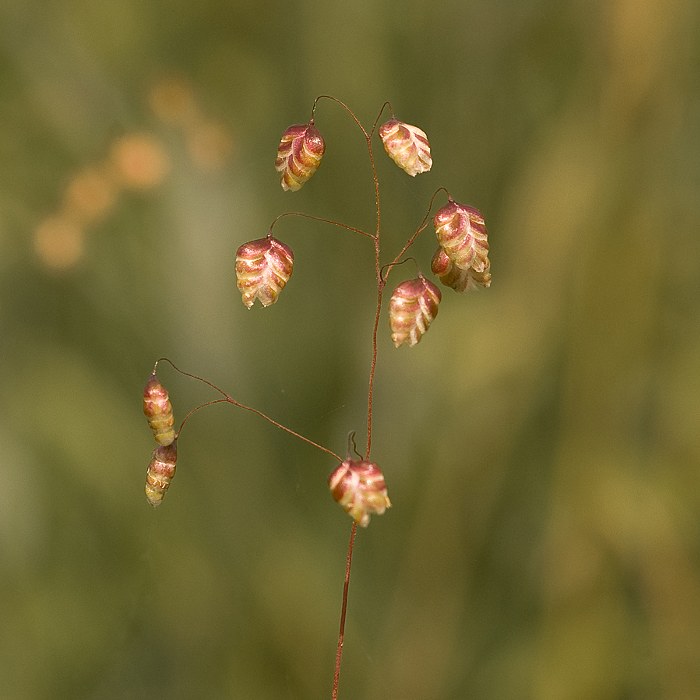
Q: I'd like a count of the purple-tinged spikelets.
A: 9